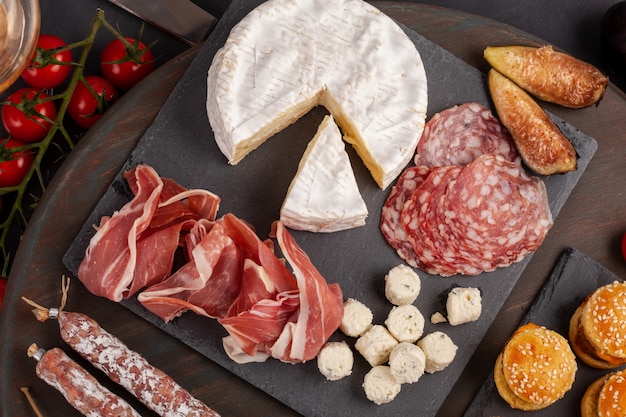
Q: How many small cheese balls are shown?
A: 9